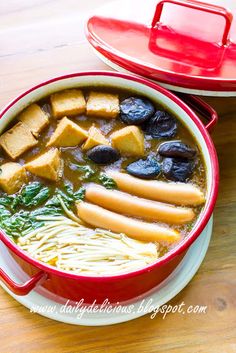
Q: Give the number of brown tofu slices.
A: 9